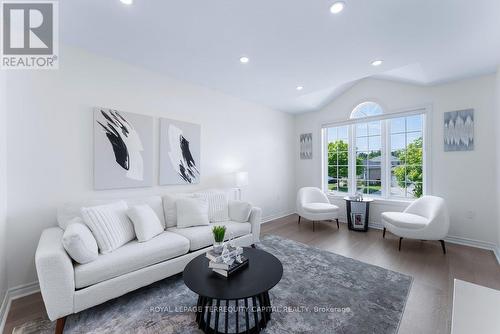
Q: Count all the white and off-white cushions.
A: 6